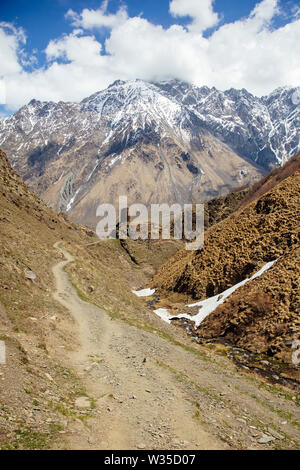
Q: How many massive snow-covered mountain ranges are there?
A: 1